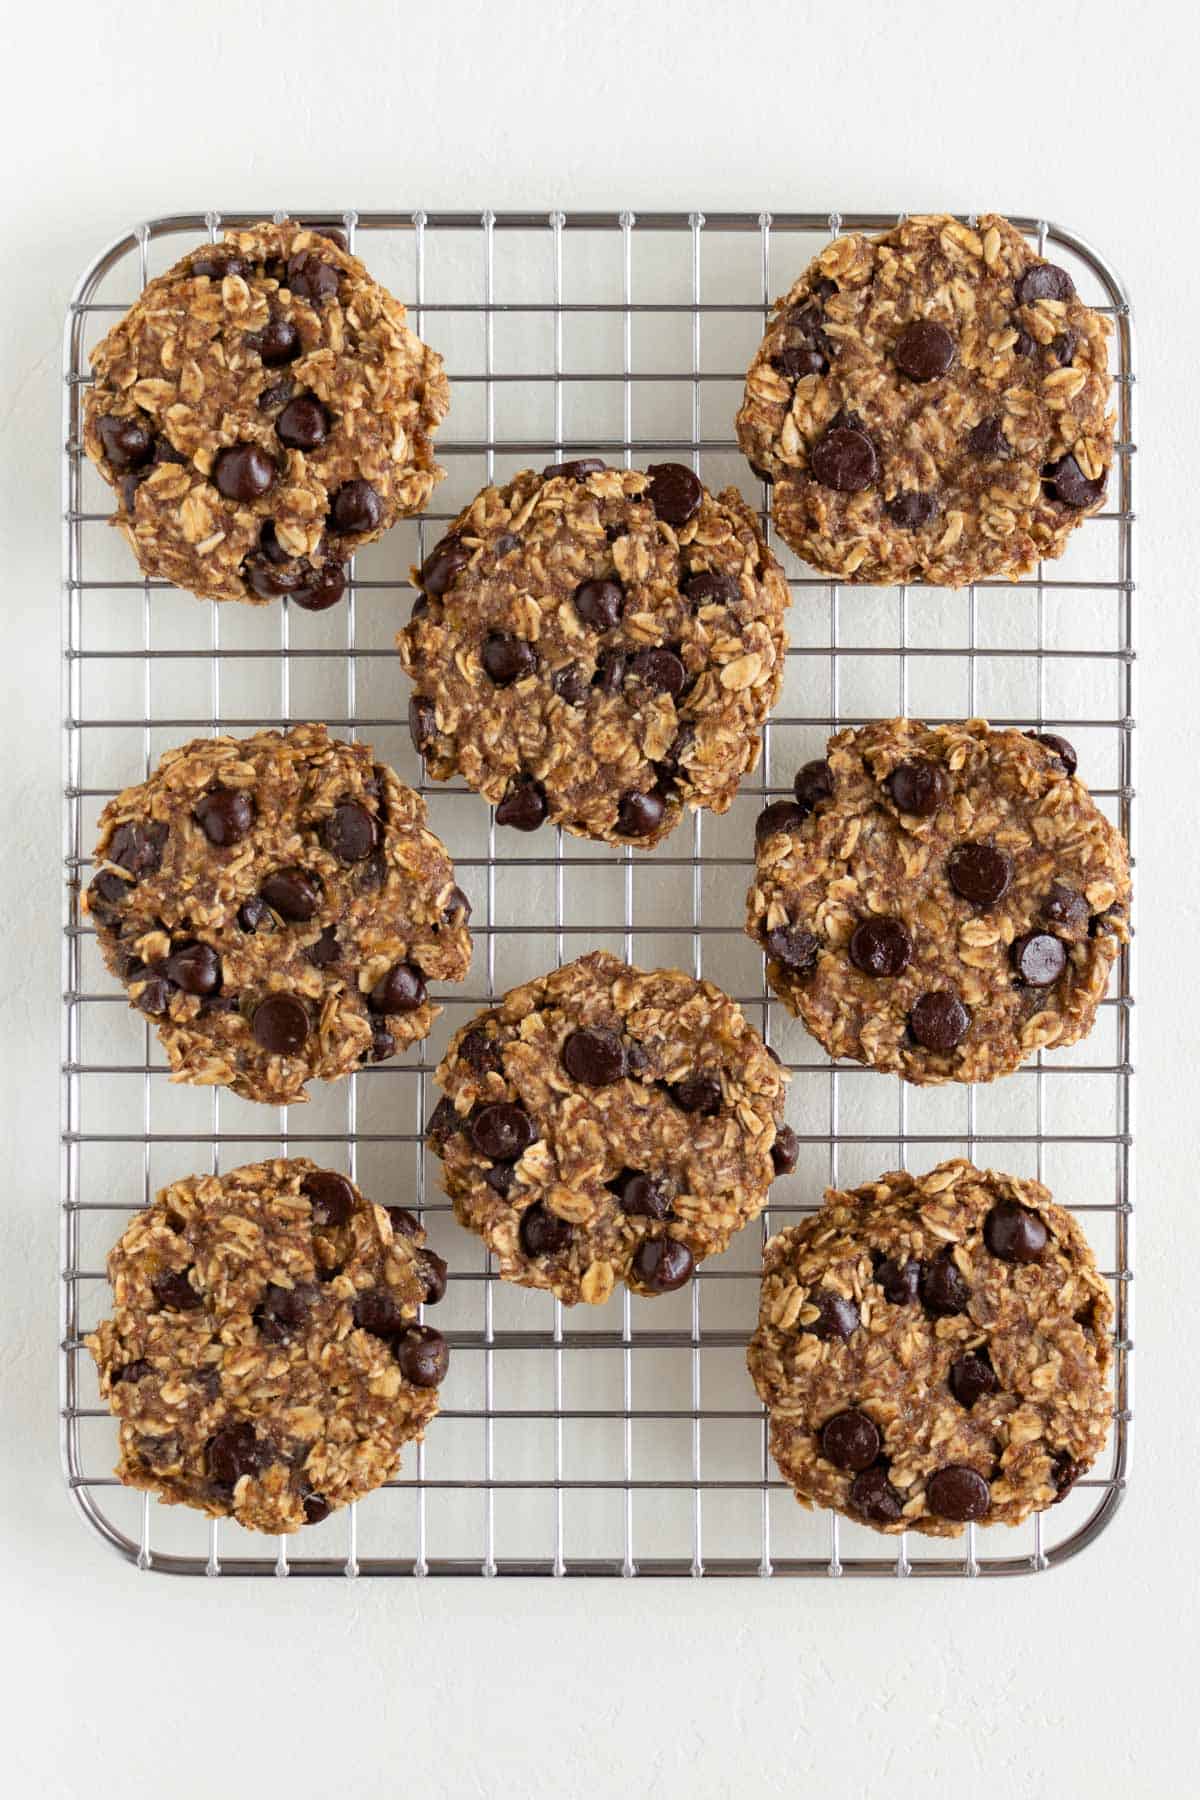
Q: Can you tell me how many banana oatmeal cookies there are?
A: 8